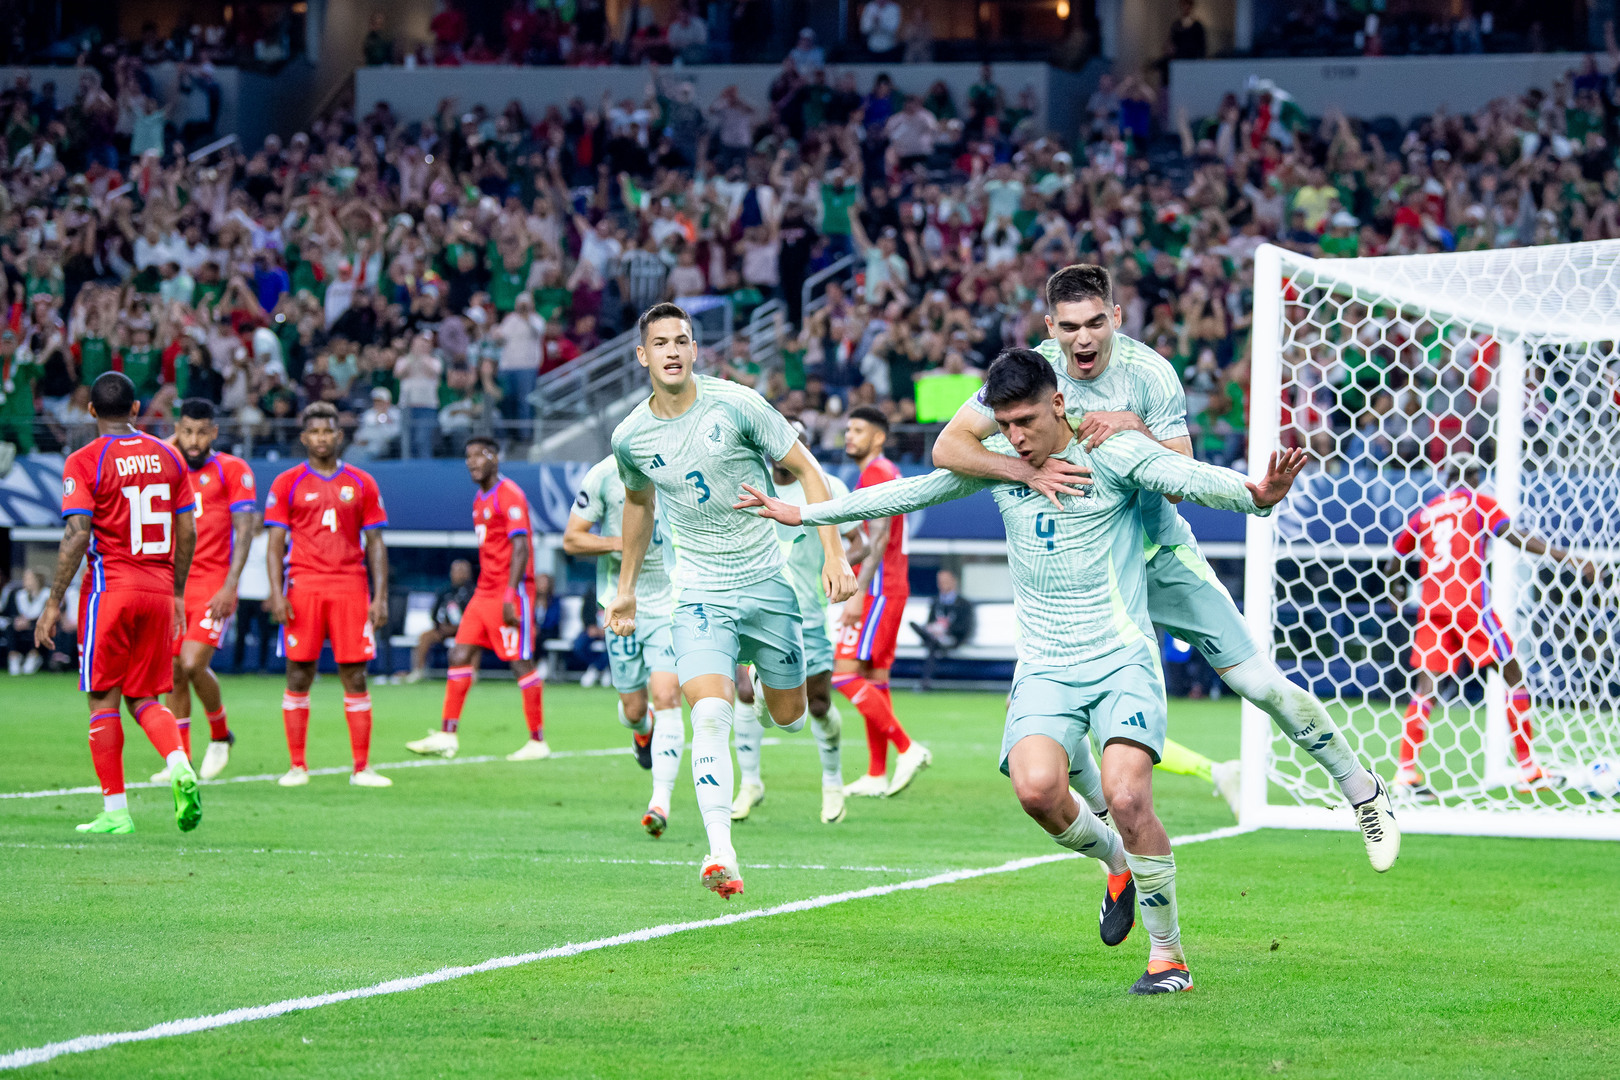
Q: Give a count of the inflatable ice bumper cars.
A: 0